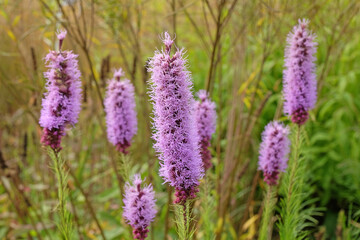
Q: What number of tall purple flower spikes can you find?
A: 7